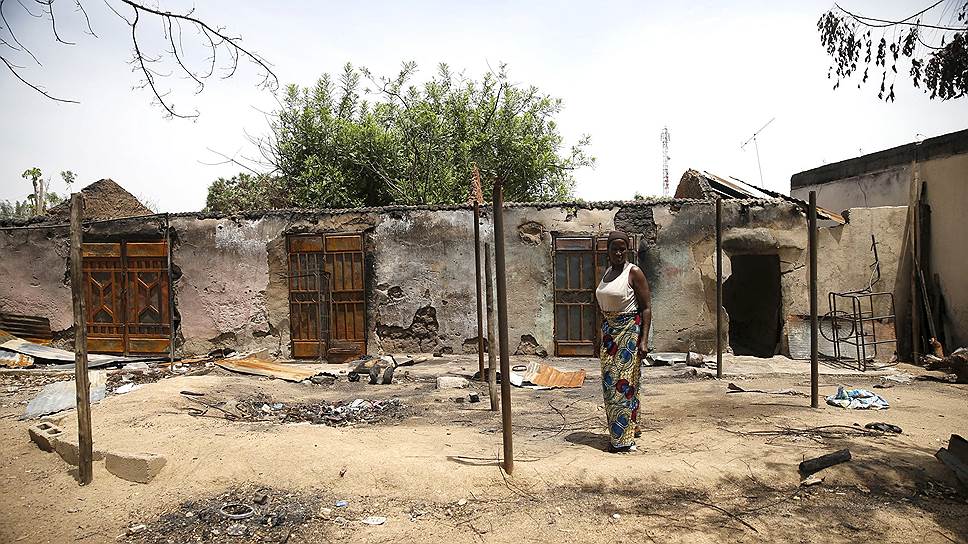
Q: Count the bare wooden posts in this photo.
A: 6